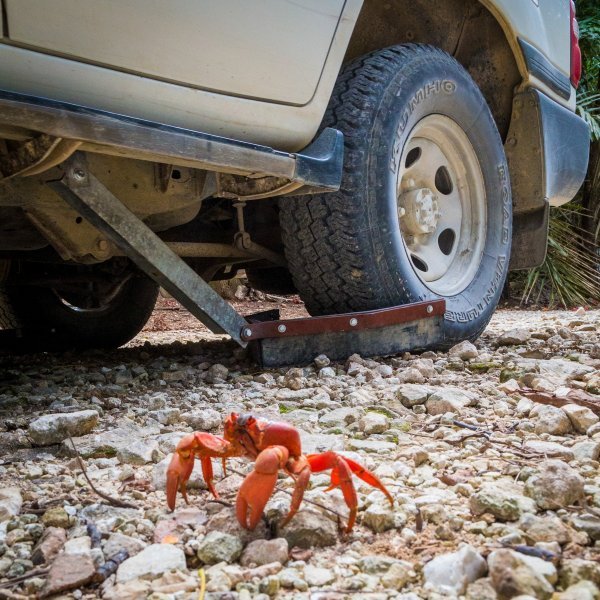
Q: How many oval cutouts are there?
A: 4